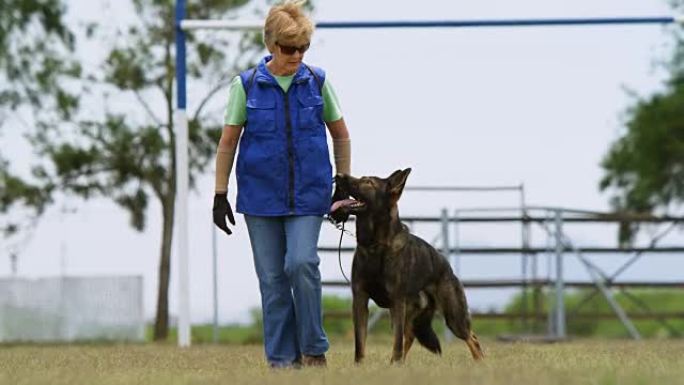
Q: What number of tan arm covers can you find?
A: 2